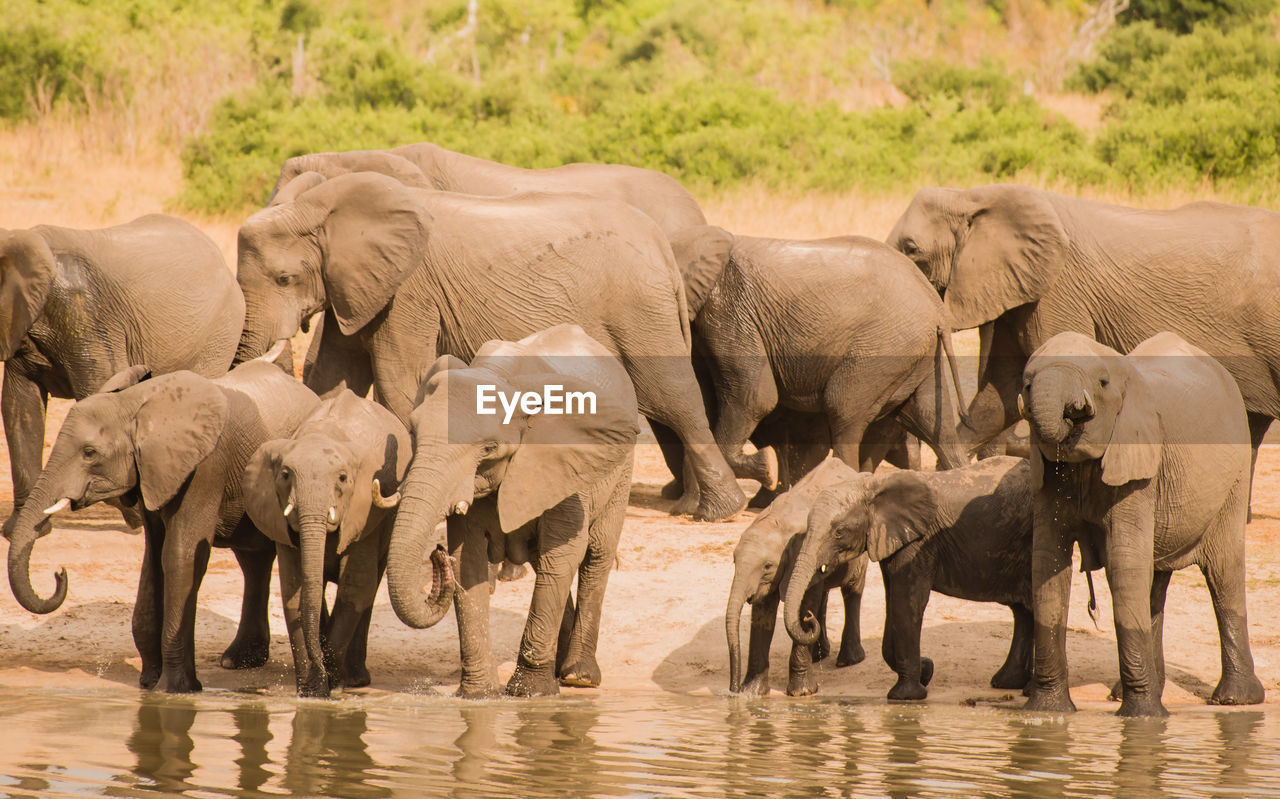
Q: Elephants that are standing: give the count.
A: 11